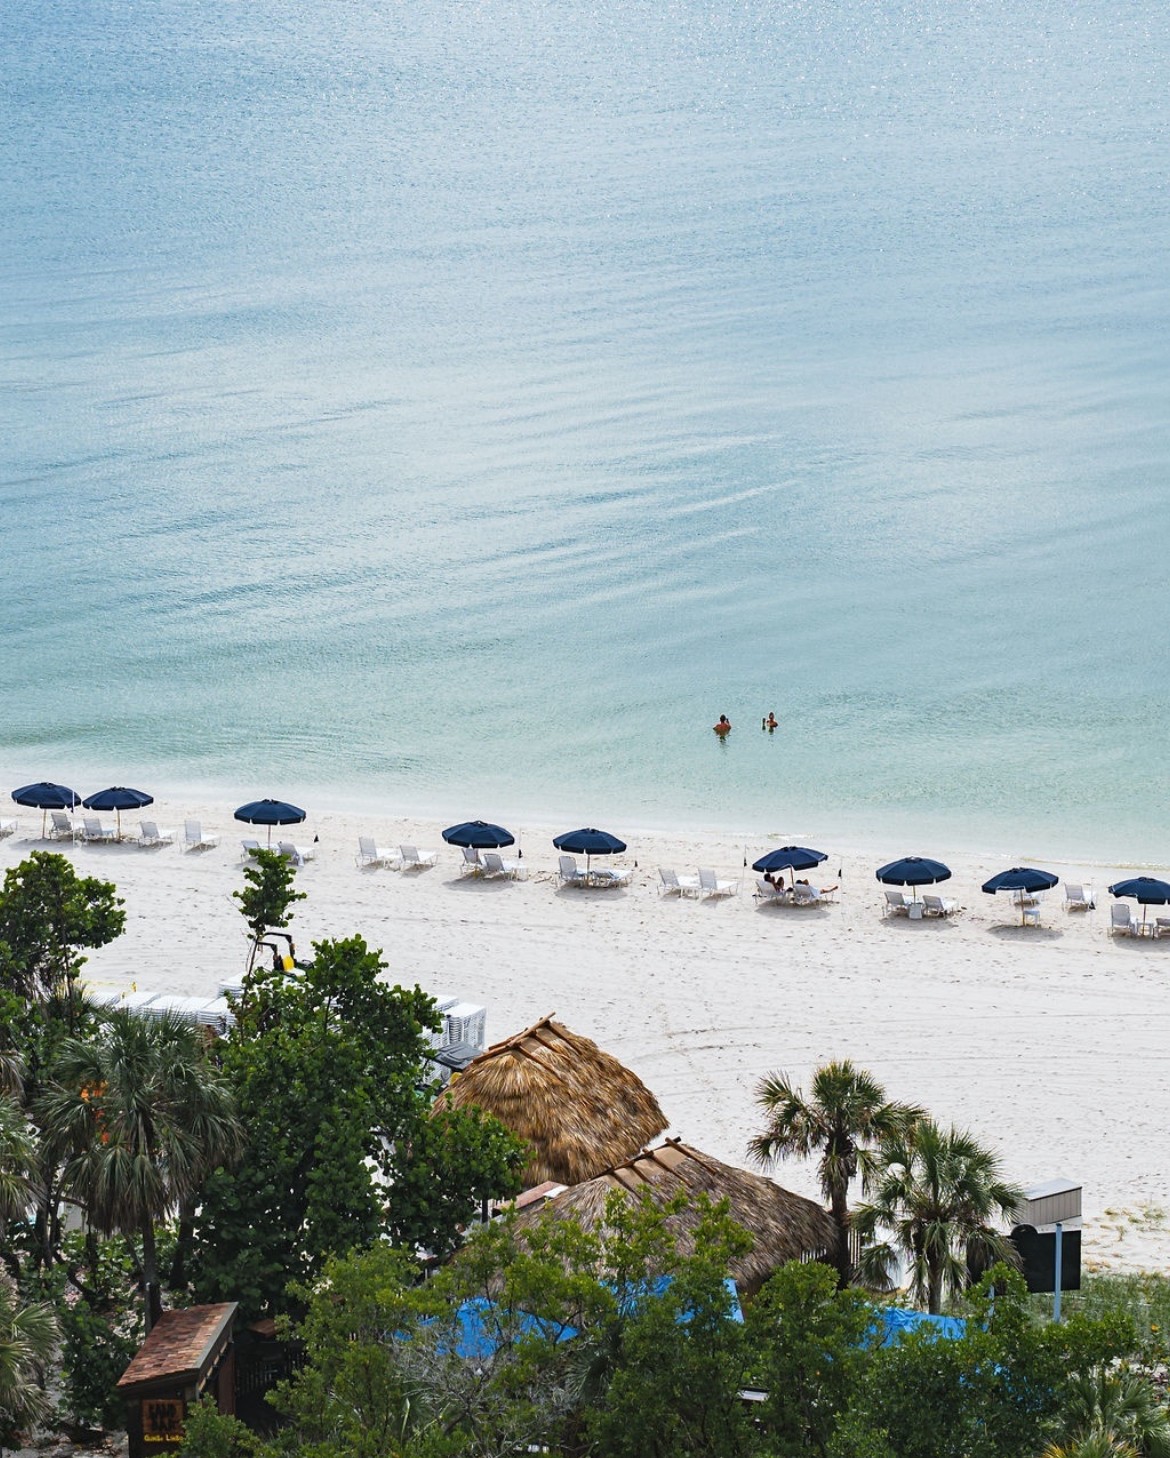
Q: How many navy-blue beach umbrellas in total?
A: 9